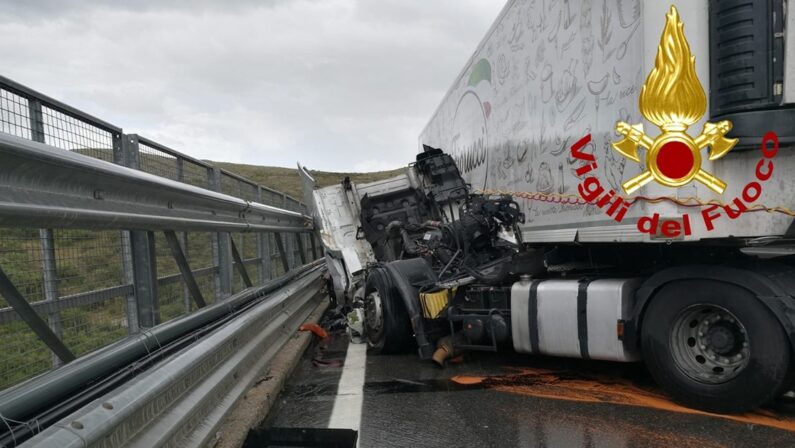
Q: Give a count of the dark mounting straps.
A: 2